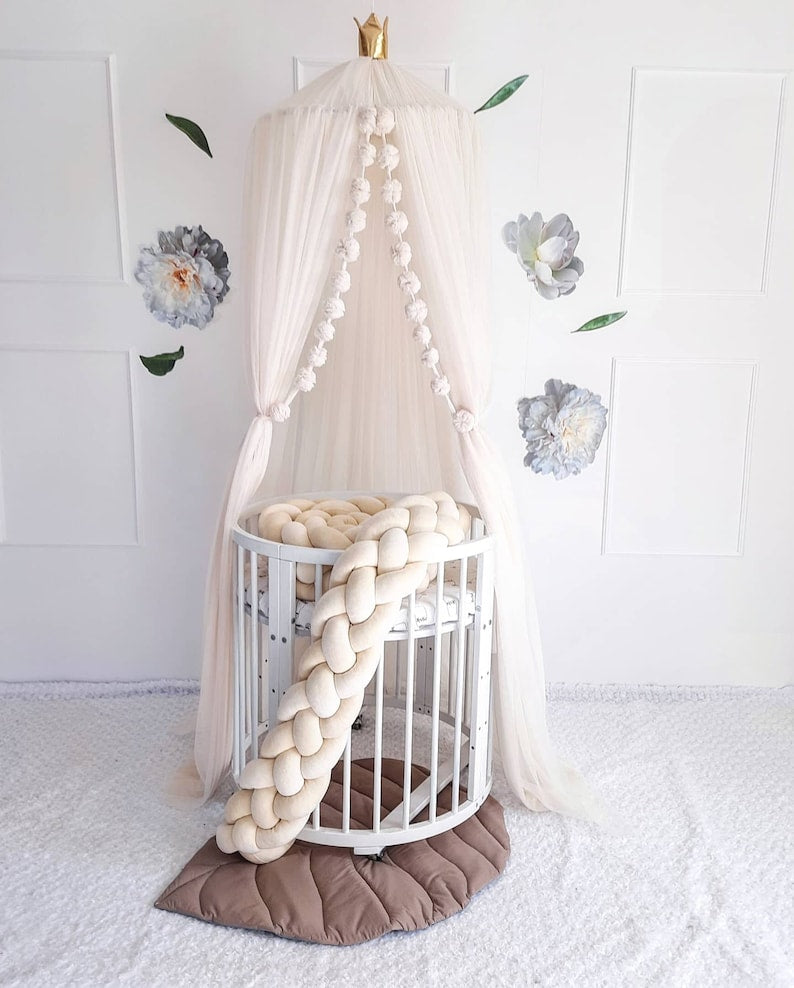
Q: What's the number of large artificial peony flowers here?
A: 3